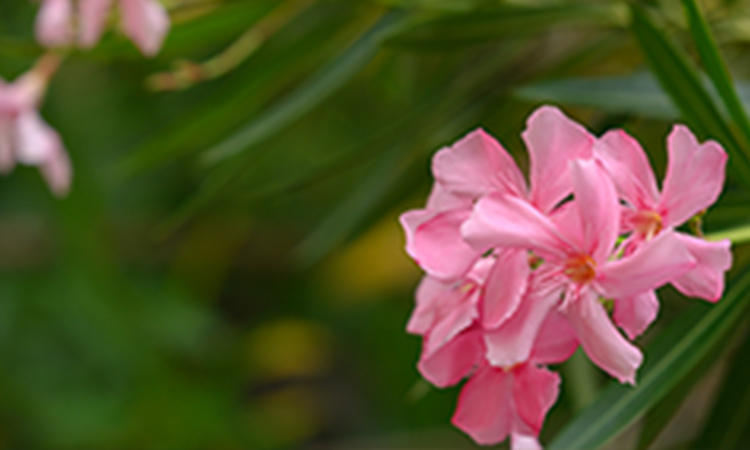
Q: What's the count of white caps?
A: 0